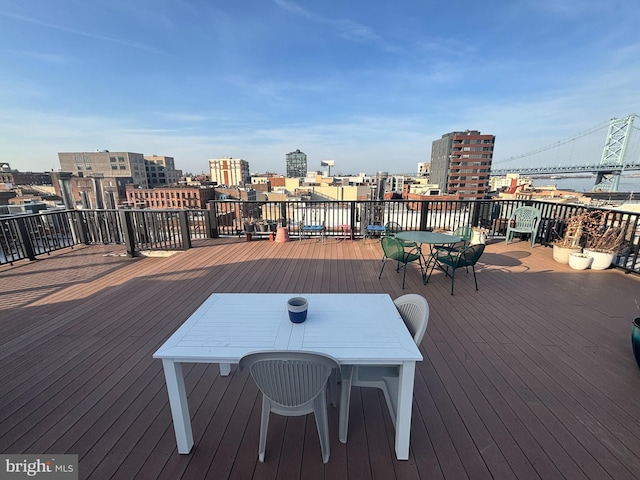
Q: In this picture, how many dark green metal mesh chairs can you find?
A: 4